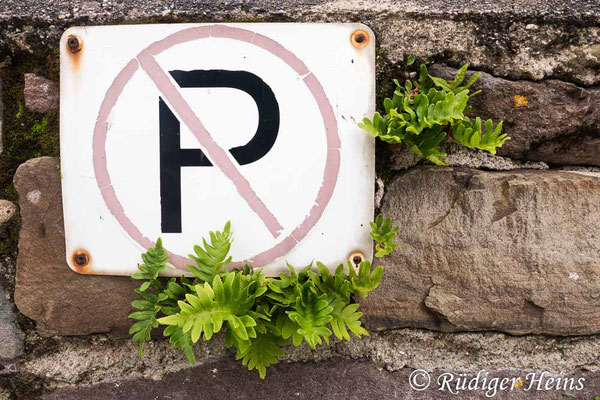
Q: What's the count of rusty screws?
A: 4